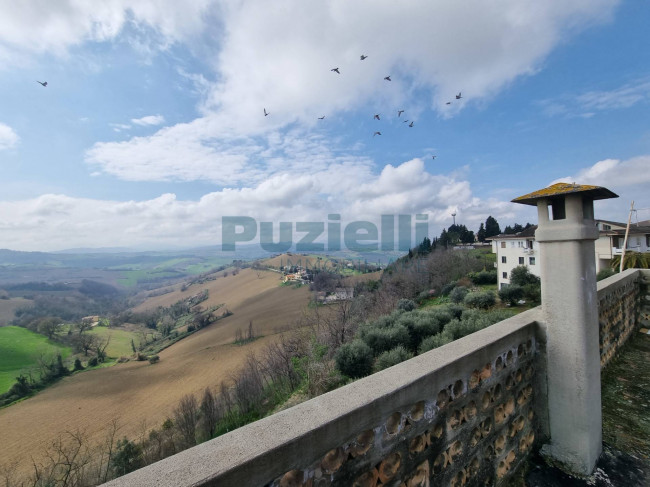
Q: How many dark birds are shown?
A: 14